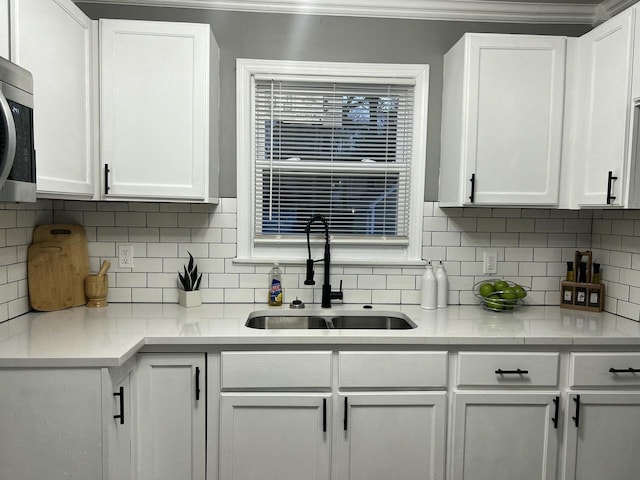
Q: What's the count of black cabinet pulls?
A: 11